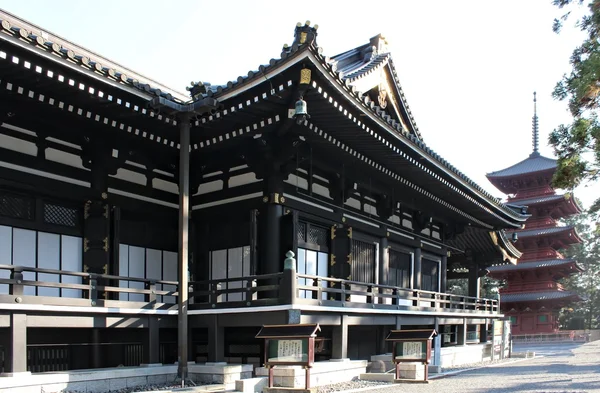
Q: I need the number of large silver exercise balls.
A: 0